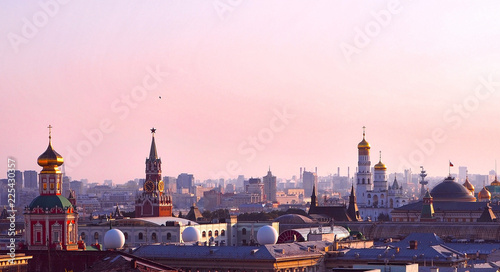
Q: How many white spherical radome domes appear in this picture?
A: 3